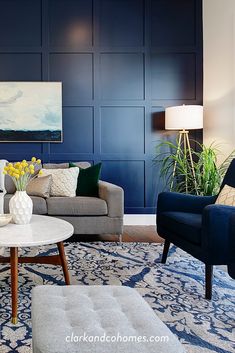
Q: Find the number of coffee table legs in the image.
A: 2